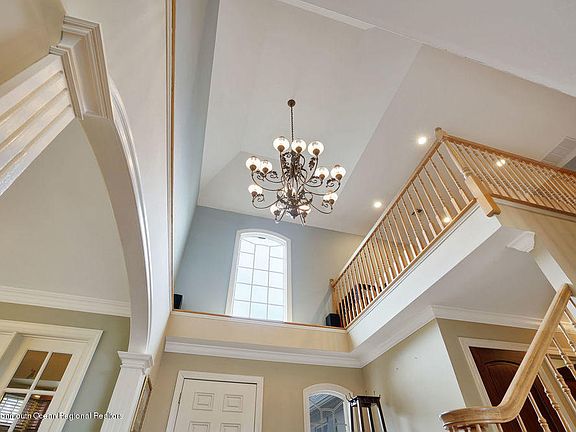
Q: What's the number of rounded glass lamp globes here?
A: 11